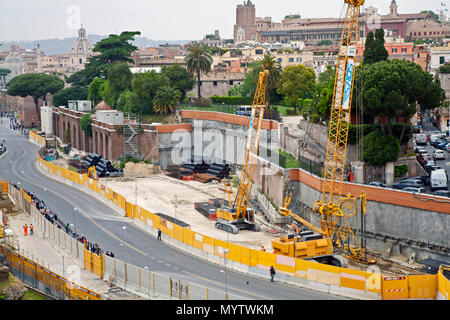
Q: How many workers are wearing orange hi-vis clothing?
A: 2